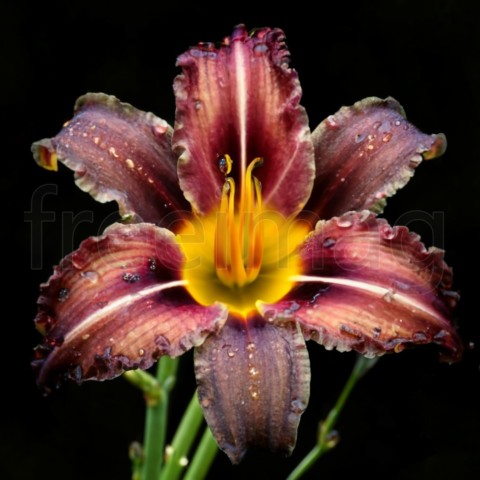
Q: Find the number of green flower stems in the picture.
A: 4